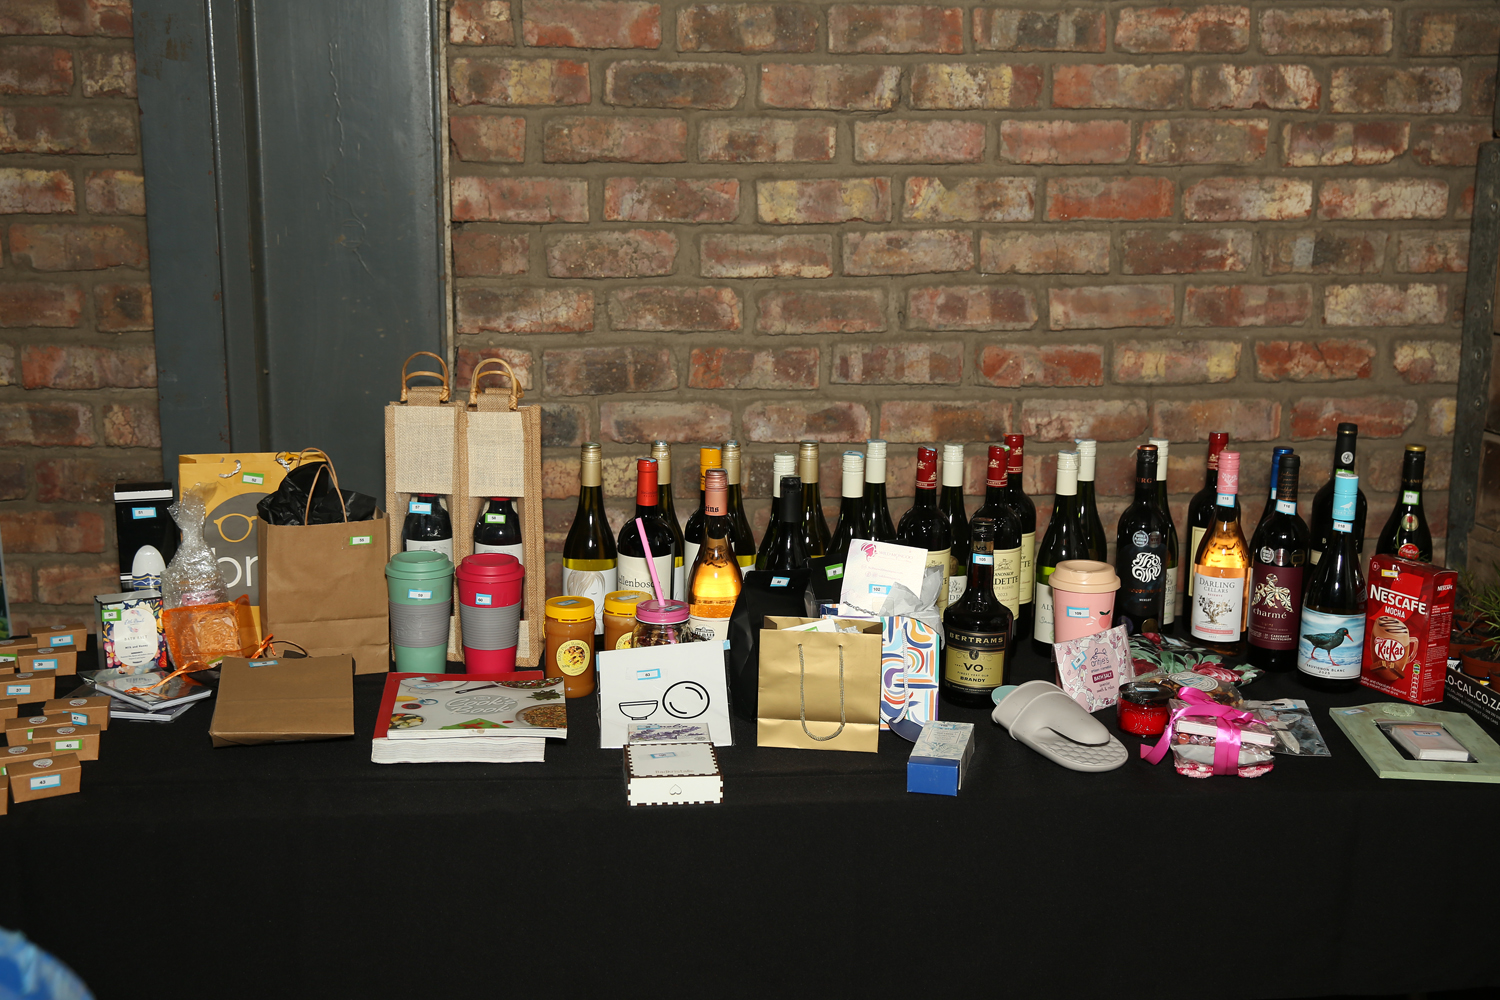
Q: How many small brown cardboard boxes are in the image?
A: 12